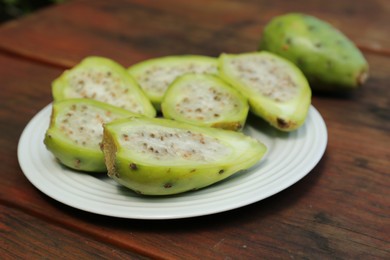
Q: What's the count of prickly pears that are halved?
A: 6